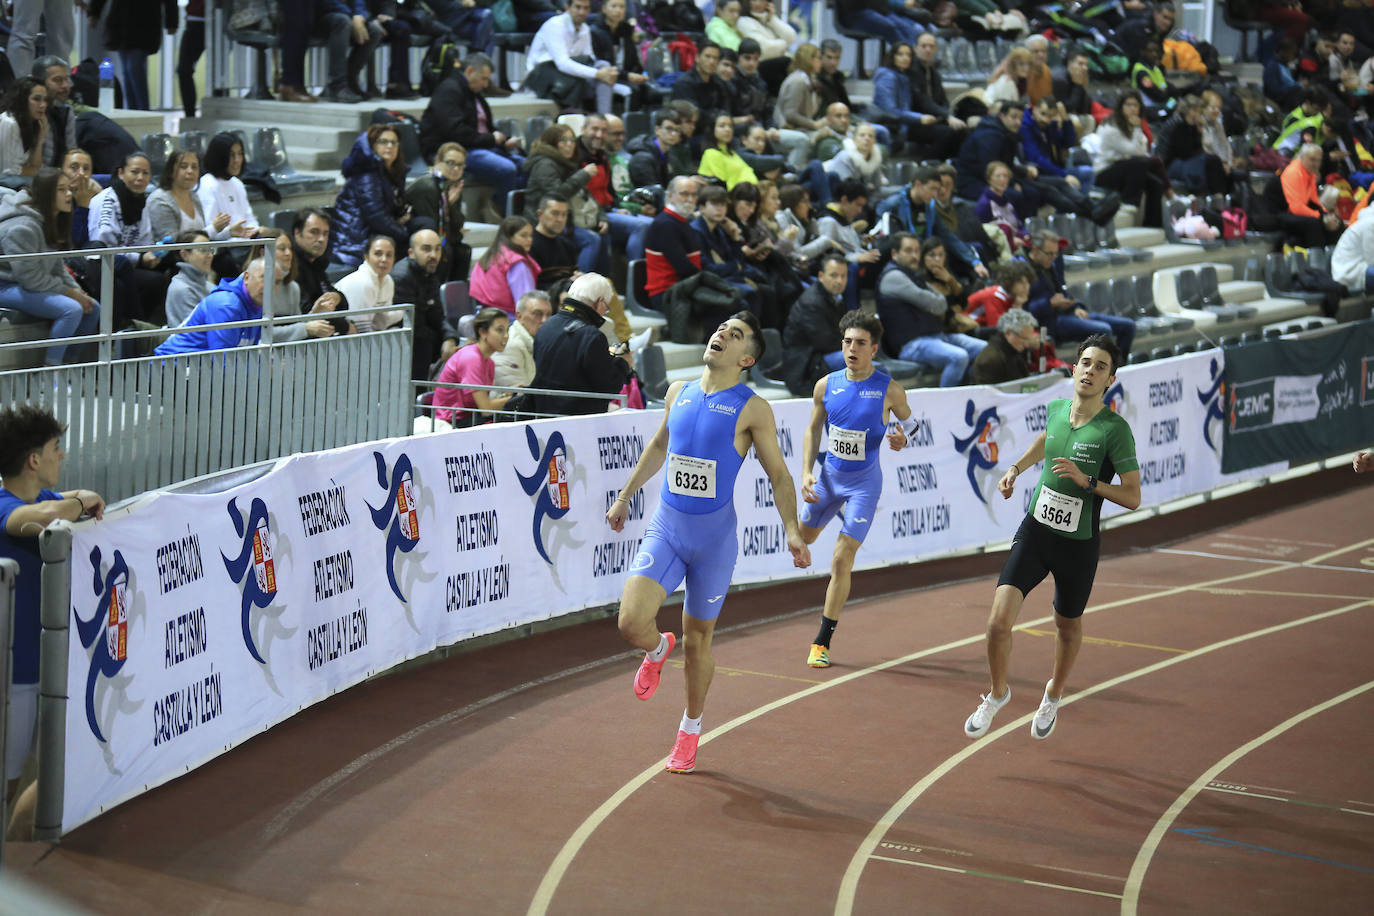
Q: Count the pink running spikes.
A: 2